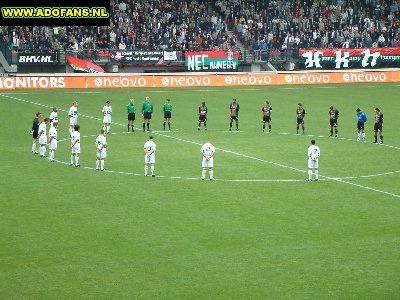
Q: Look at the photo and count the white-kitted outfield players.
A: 10